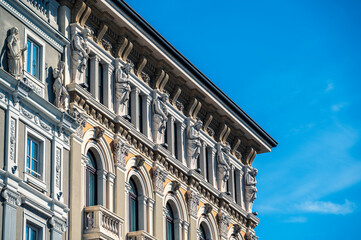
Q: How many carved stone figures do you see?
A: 8